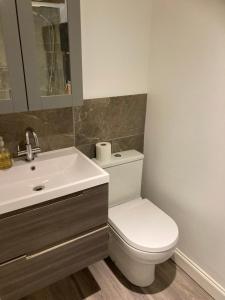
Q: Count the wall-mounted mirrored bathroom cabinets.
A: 1